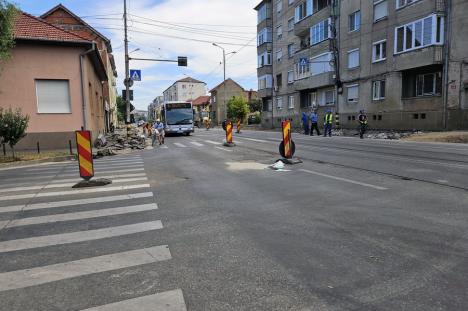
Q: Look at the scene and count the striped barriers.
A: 4